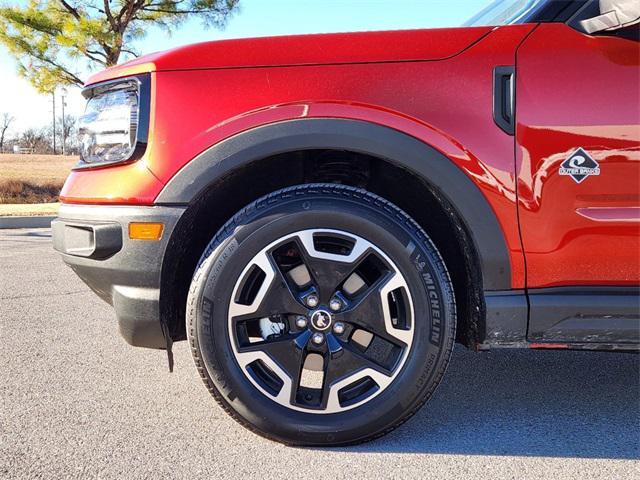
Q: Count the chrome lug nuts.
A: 5